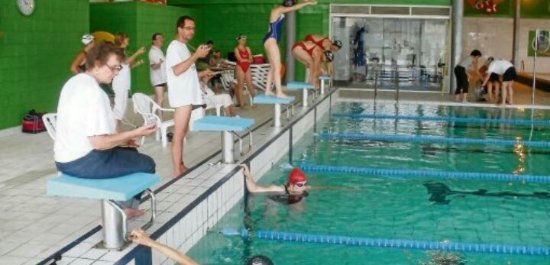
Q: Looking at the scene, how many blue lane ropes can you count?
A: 4